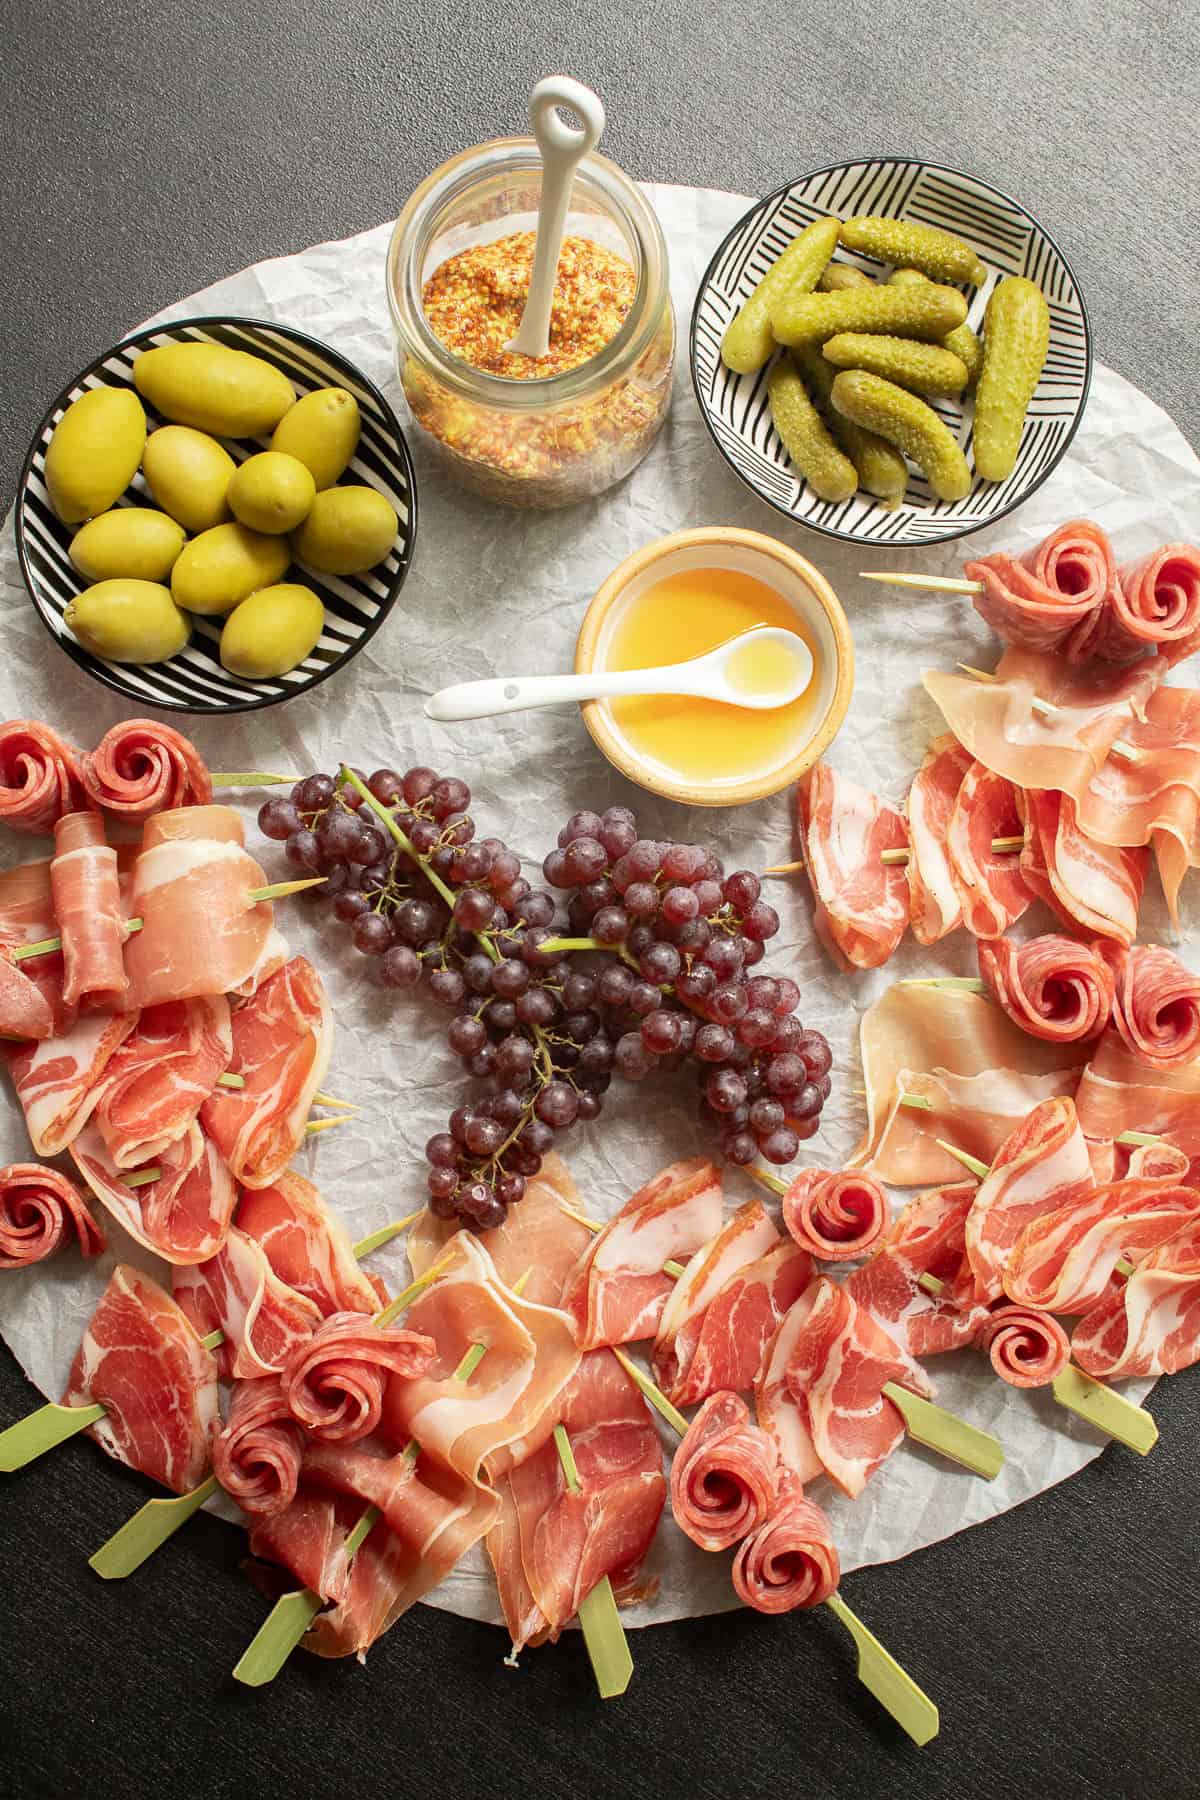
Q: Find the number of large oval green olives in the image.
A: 10